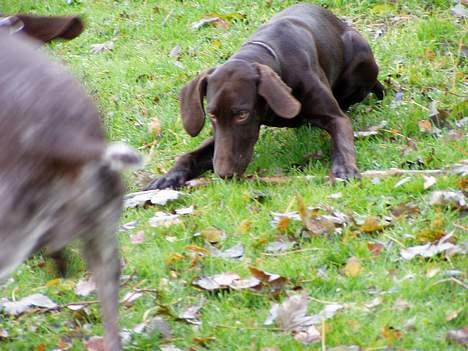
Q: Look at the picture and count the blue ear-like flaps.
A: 0